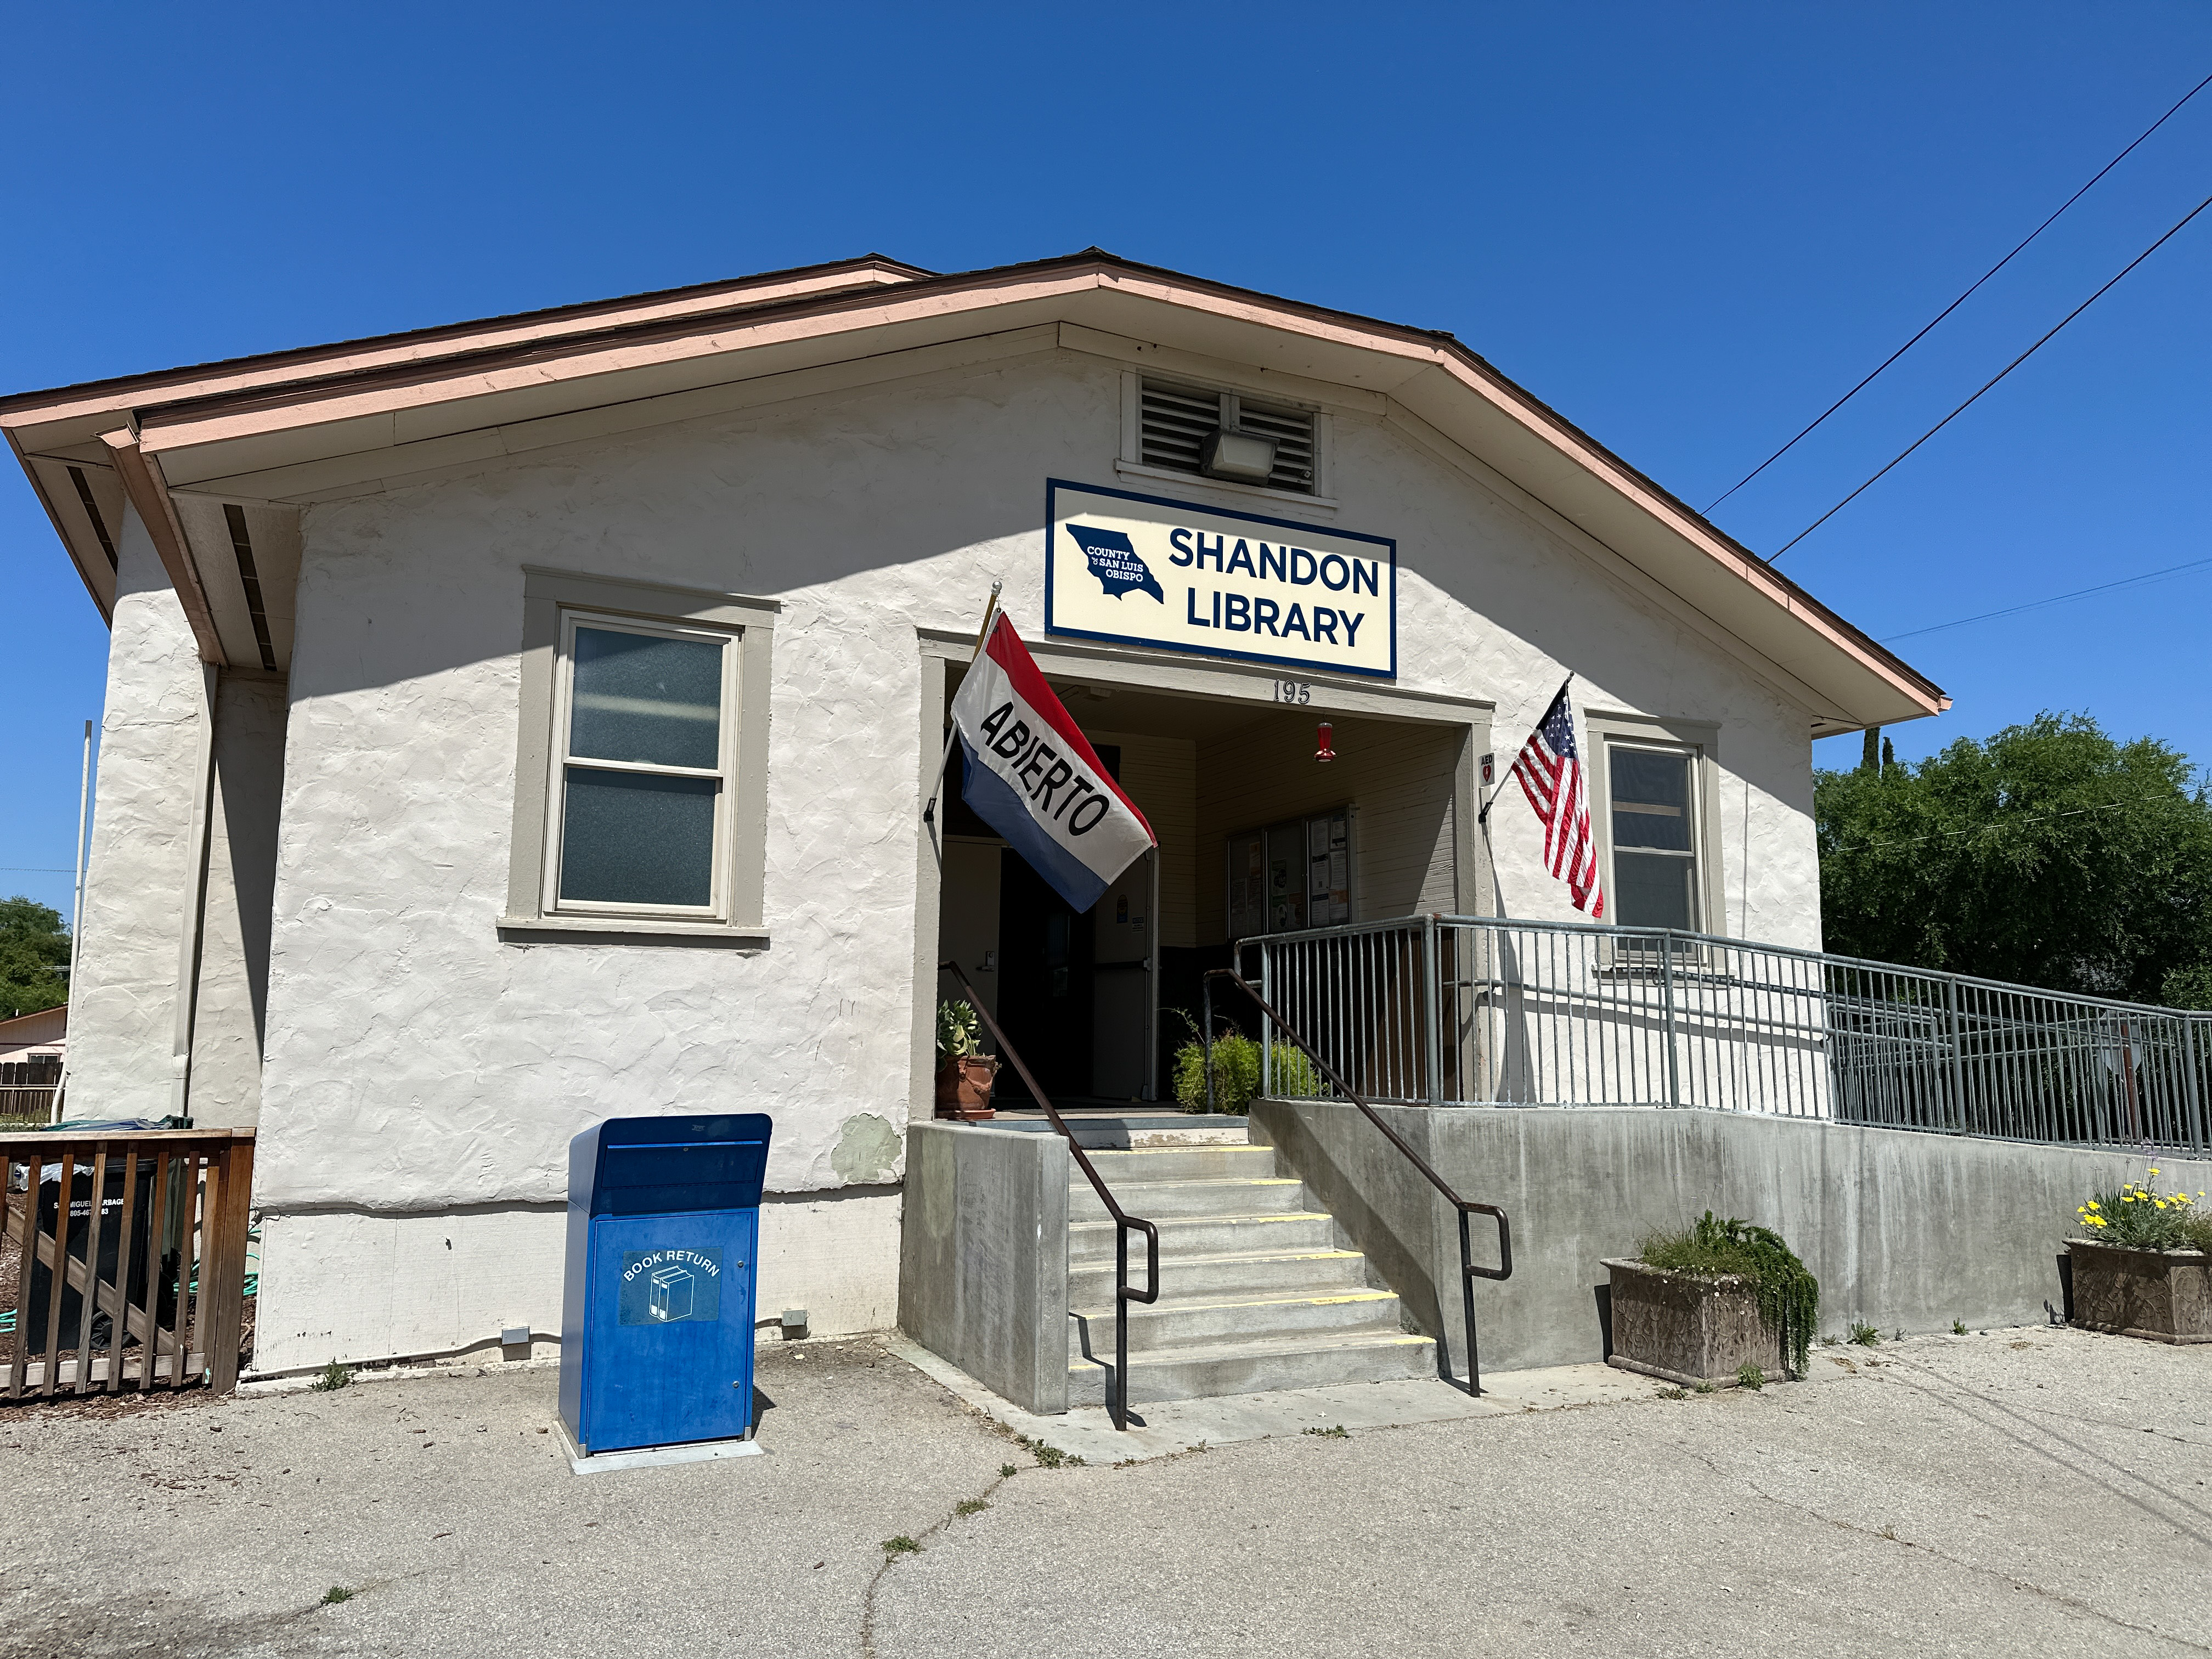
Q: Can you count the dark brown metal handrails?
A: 2